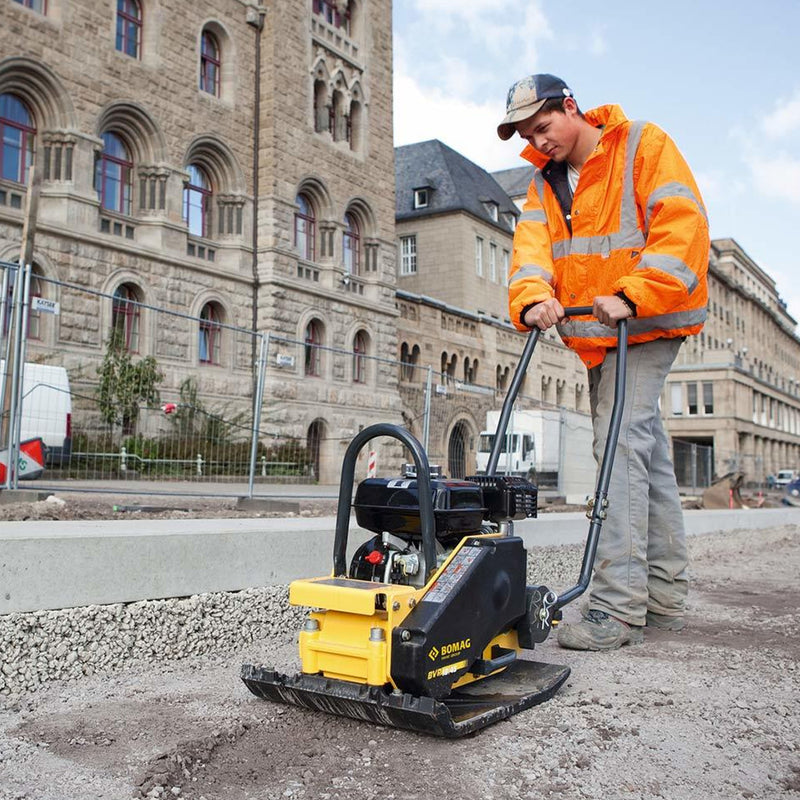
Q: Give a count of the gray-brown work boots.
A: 2